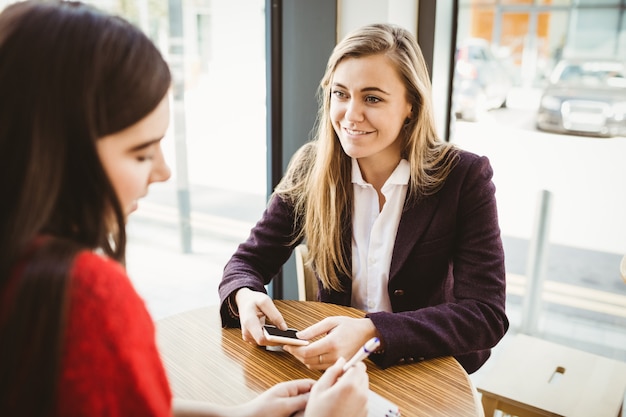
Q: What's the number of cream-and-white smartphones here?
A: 1